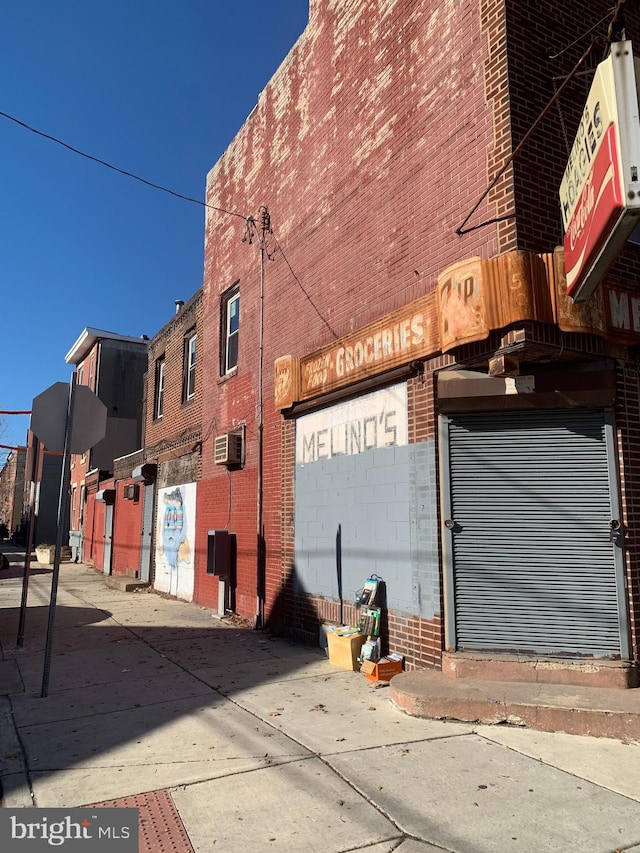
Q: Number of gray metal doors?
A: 3